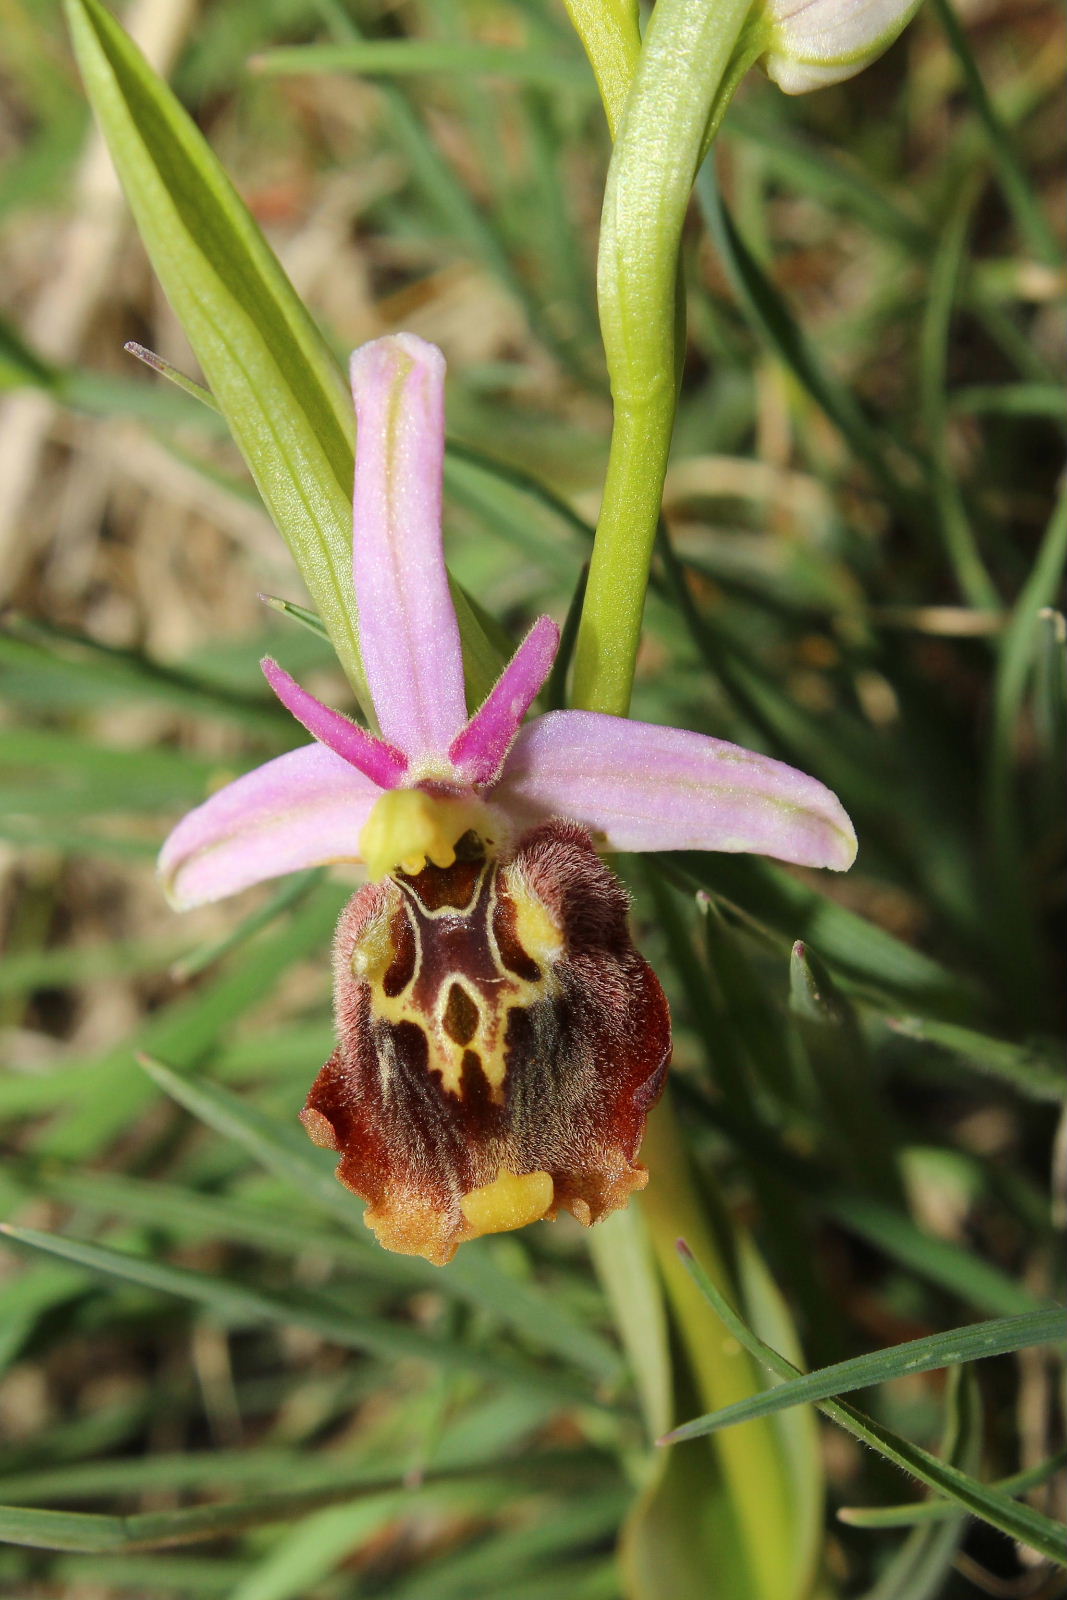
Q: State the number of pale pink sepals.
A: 3